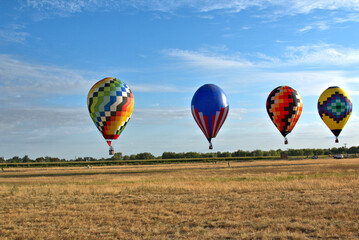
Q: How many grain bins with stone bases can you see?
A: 0